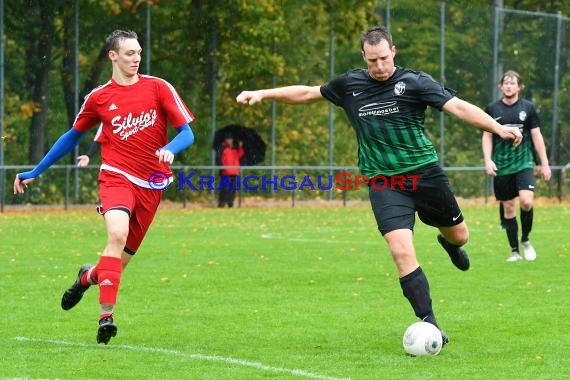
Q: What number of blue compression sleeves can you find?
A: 2